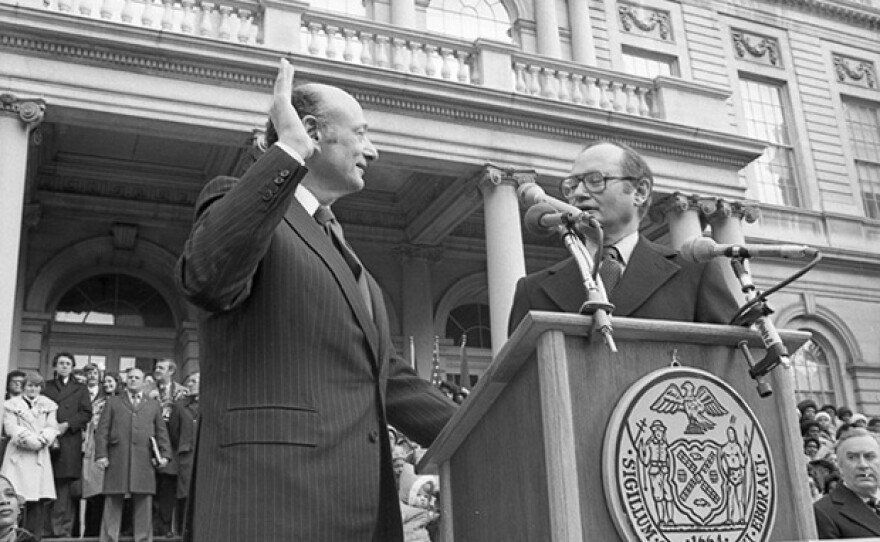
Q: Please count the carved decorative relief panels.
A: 3